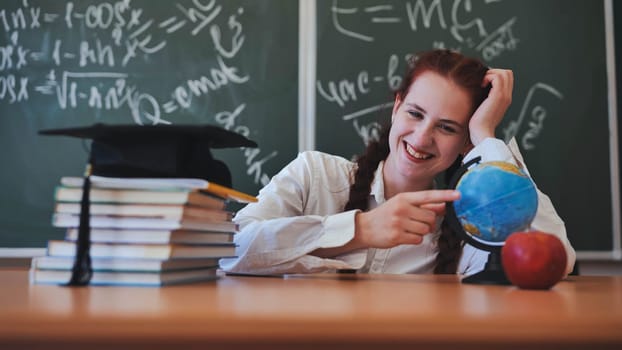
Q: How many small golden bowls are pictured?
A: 0